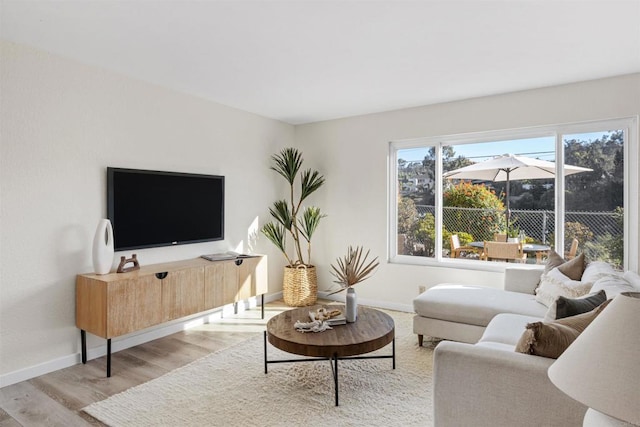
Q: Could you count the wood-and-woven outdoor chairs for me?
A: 4